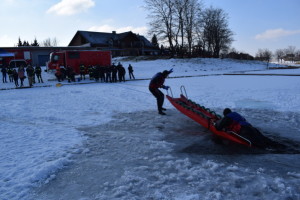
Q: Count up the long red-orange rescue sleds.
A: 1